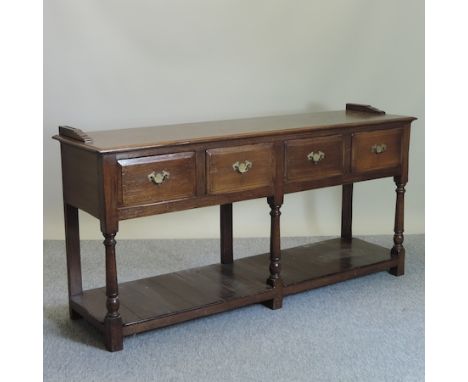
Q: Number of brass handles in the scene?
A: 4